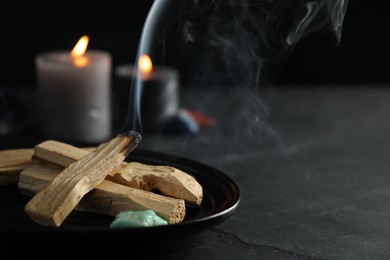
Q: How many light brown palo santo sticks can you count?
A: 4